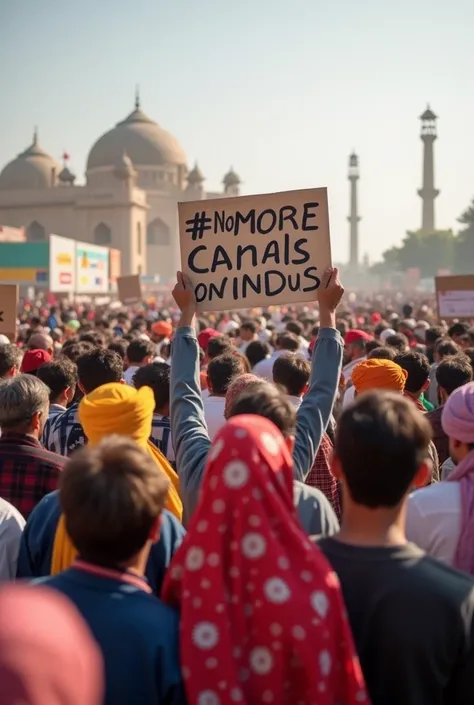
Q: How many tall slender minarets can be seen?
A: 2